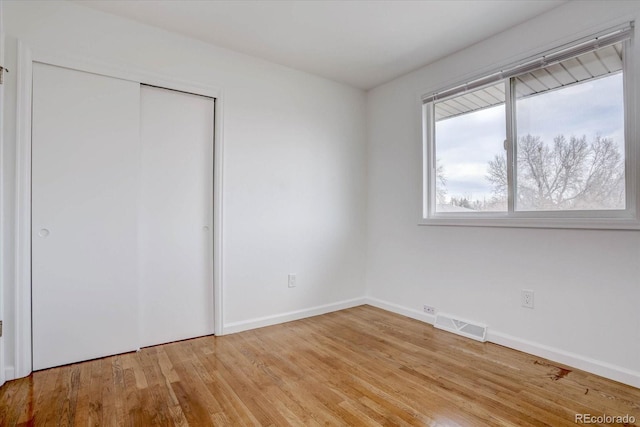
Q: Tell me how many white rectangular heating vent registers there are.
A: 1